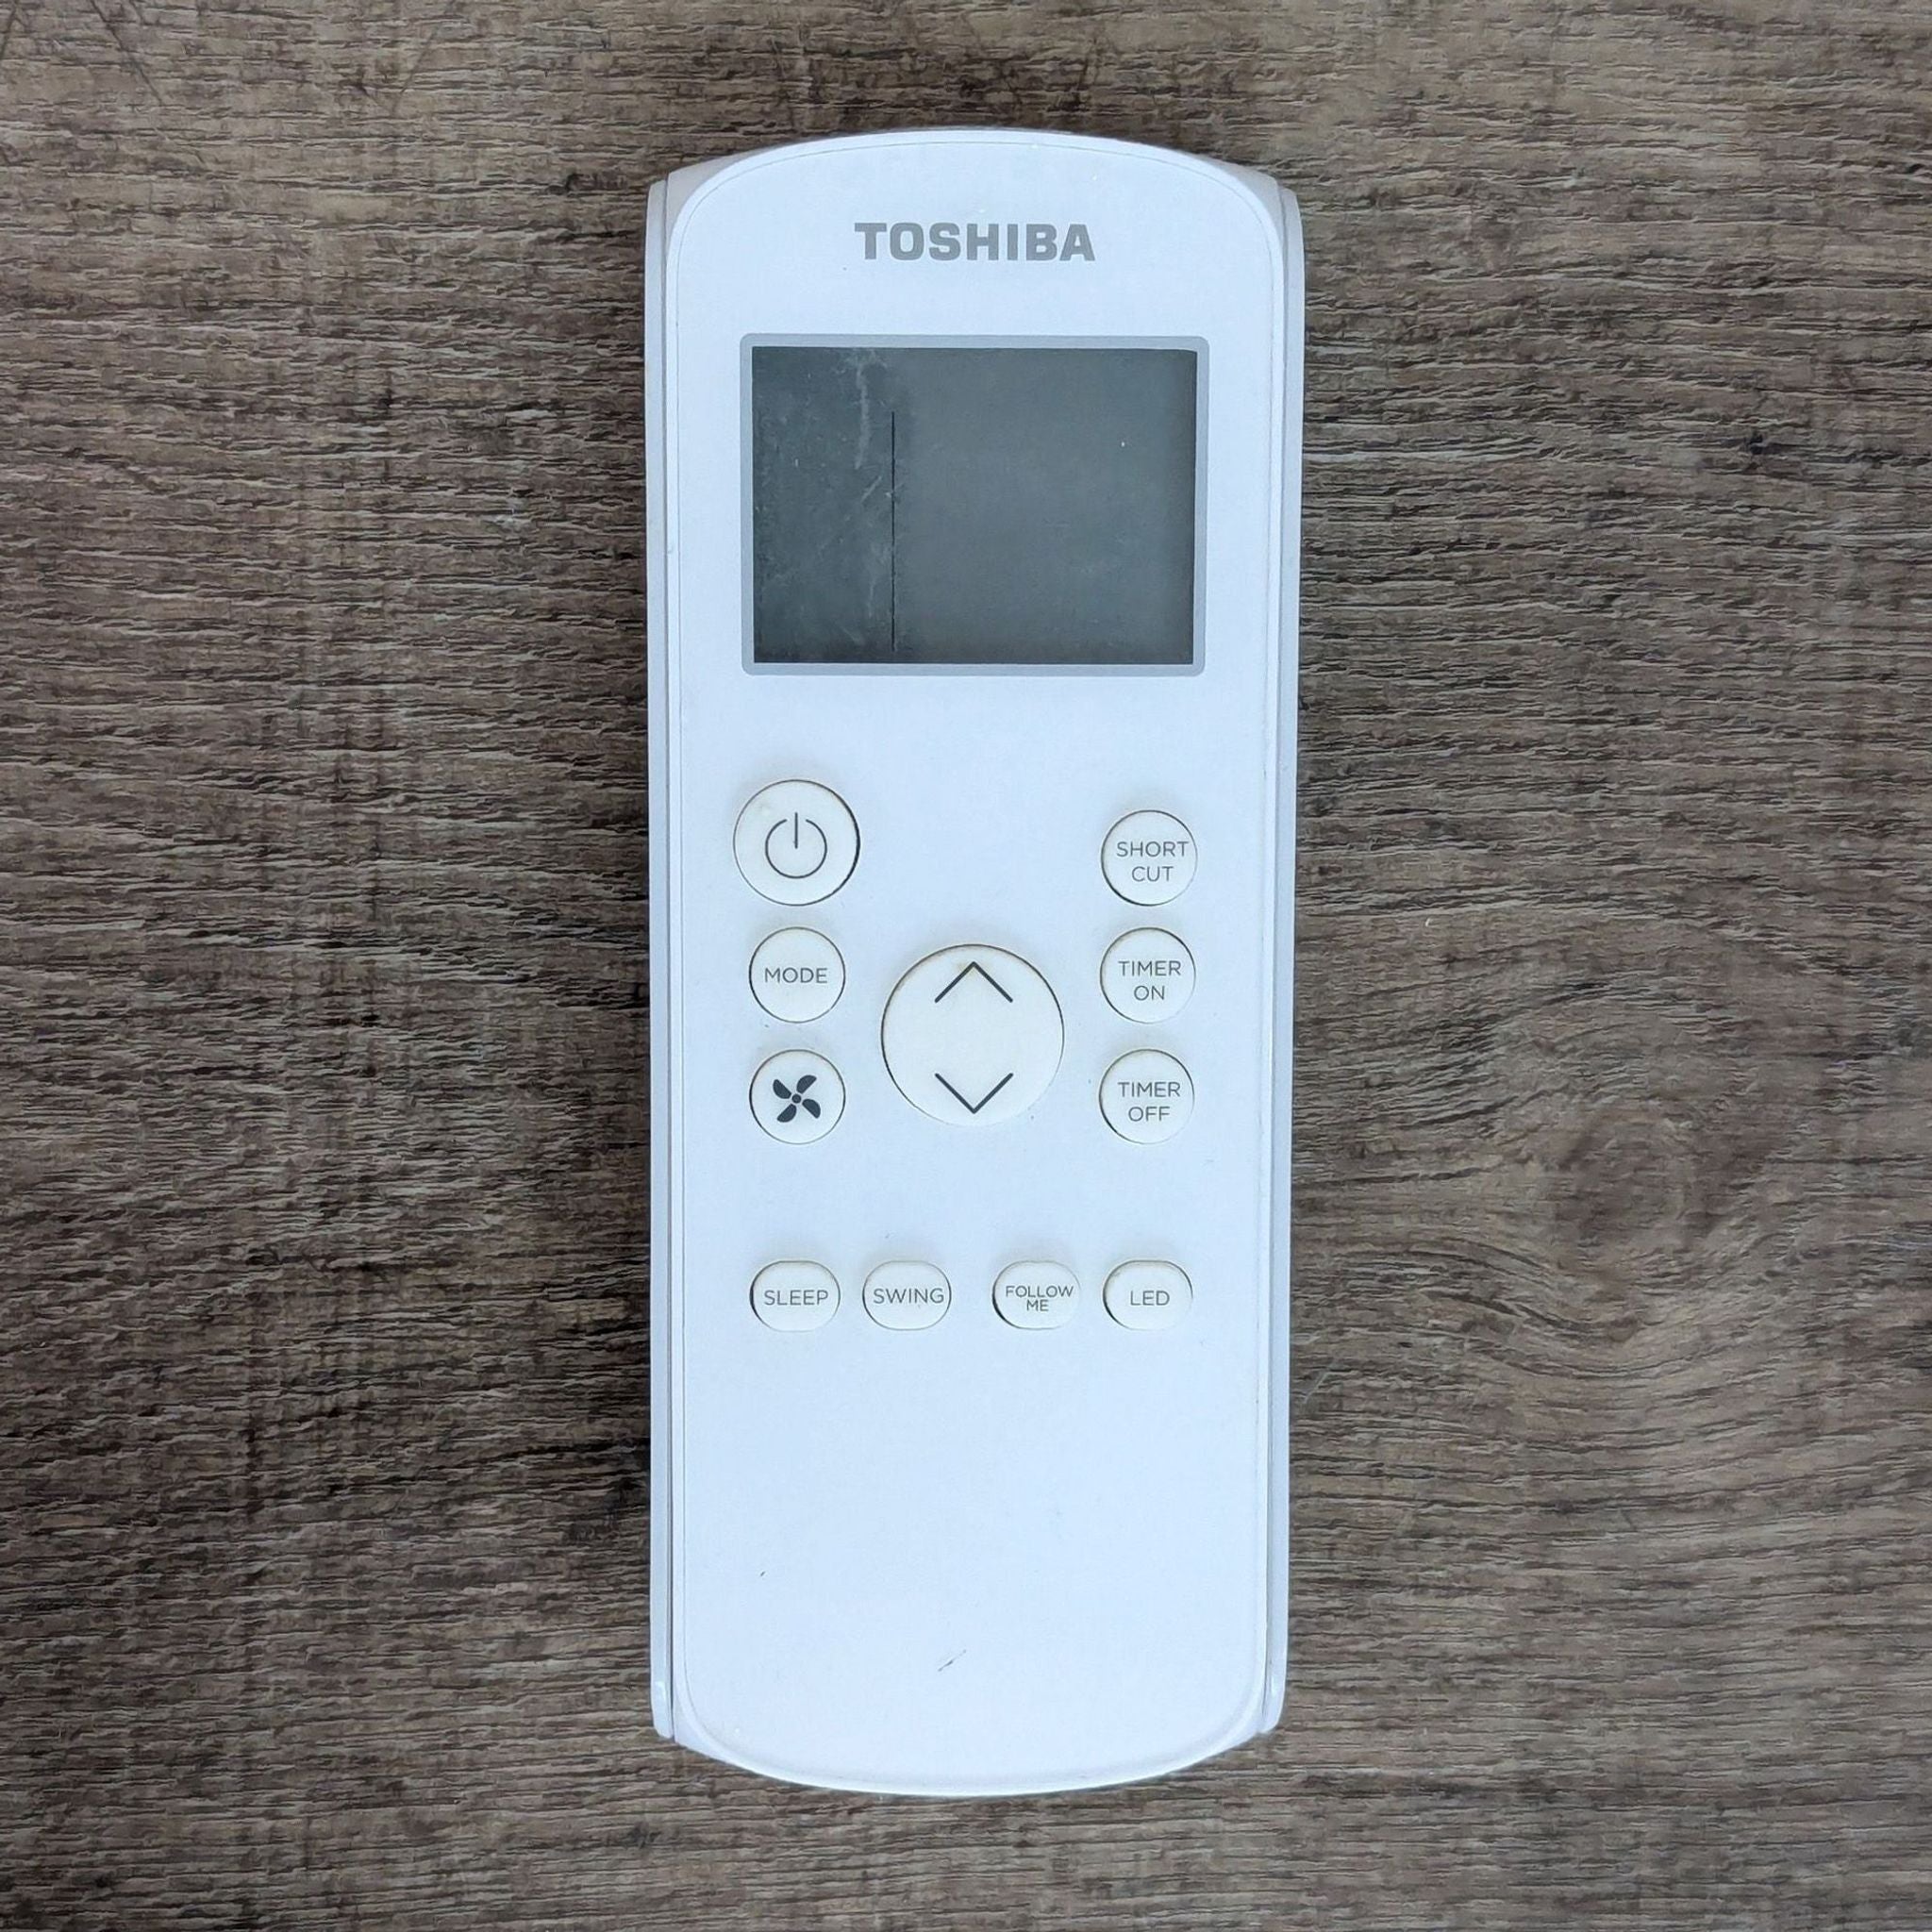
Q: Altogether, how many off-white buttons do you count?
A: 11